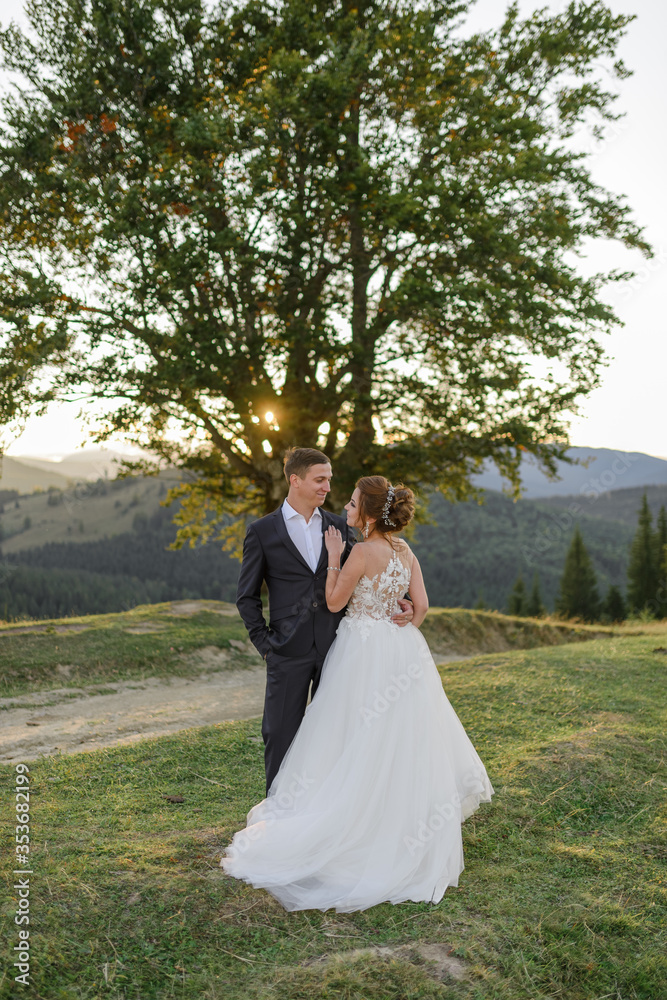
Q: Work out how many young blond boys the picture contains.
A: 0